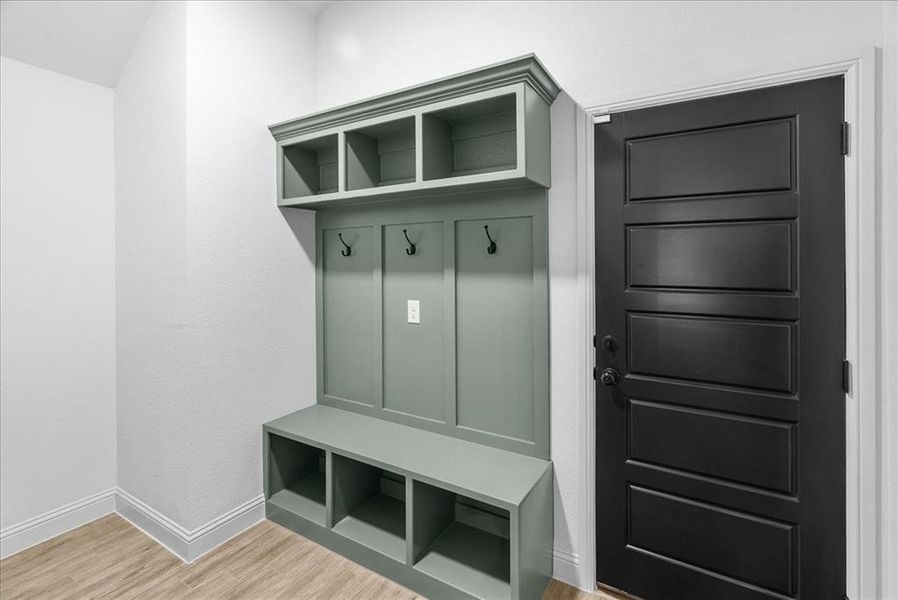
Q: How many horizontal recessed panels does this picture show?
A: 5